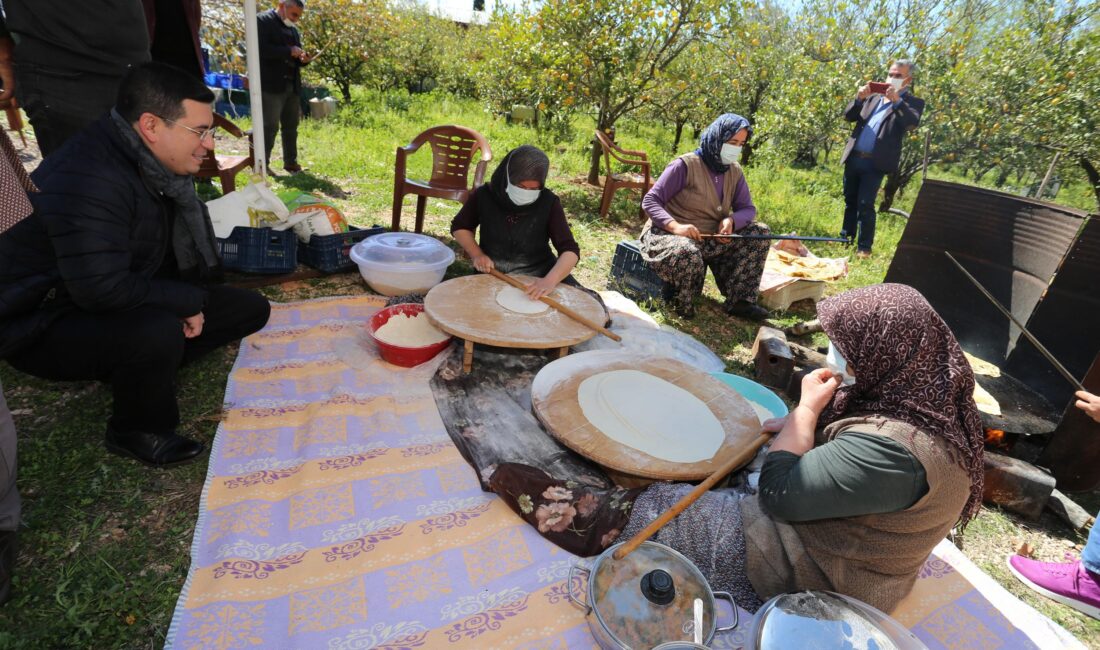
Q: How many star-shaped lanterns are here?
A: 0